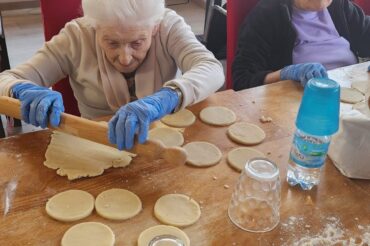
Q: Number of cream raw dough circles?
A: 12